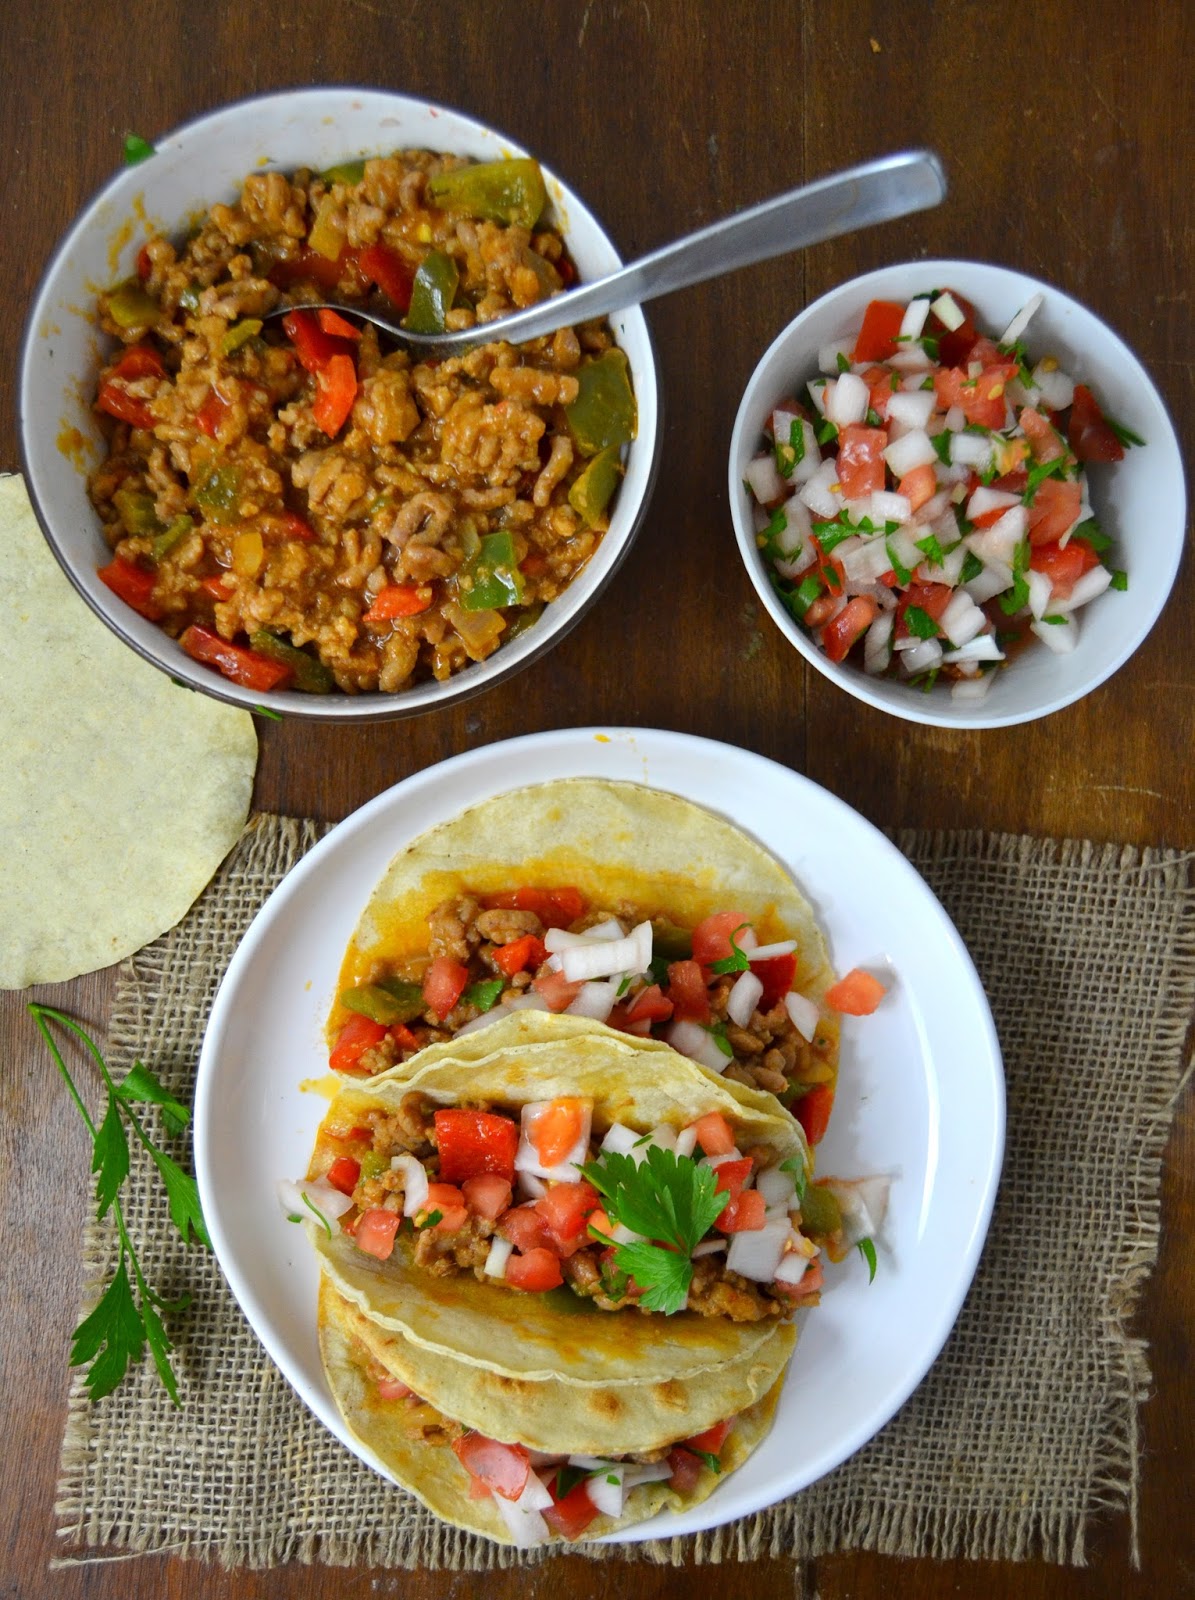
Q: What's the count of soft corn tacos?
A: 3